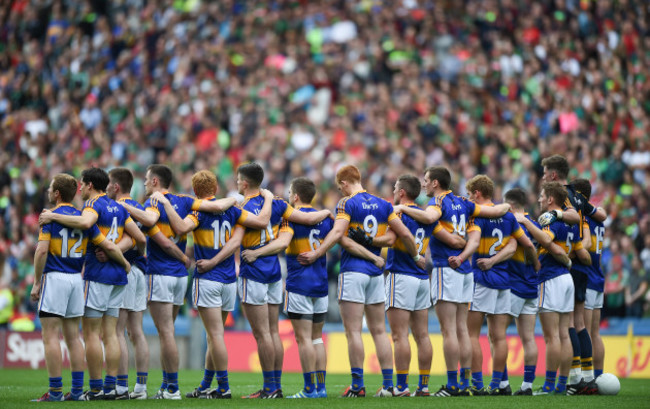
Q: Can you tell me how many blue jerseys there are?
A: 14